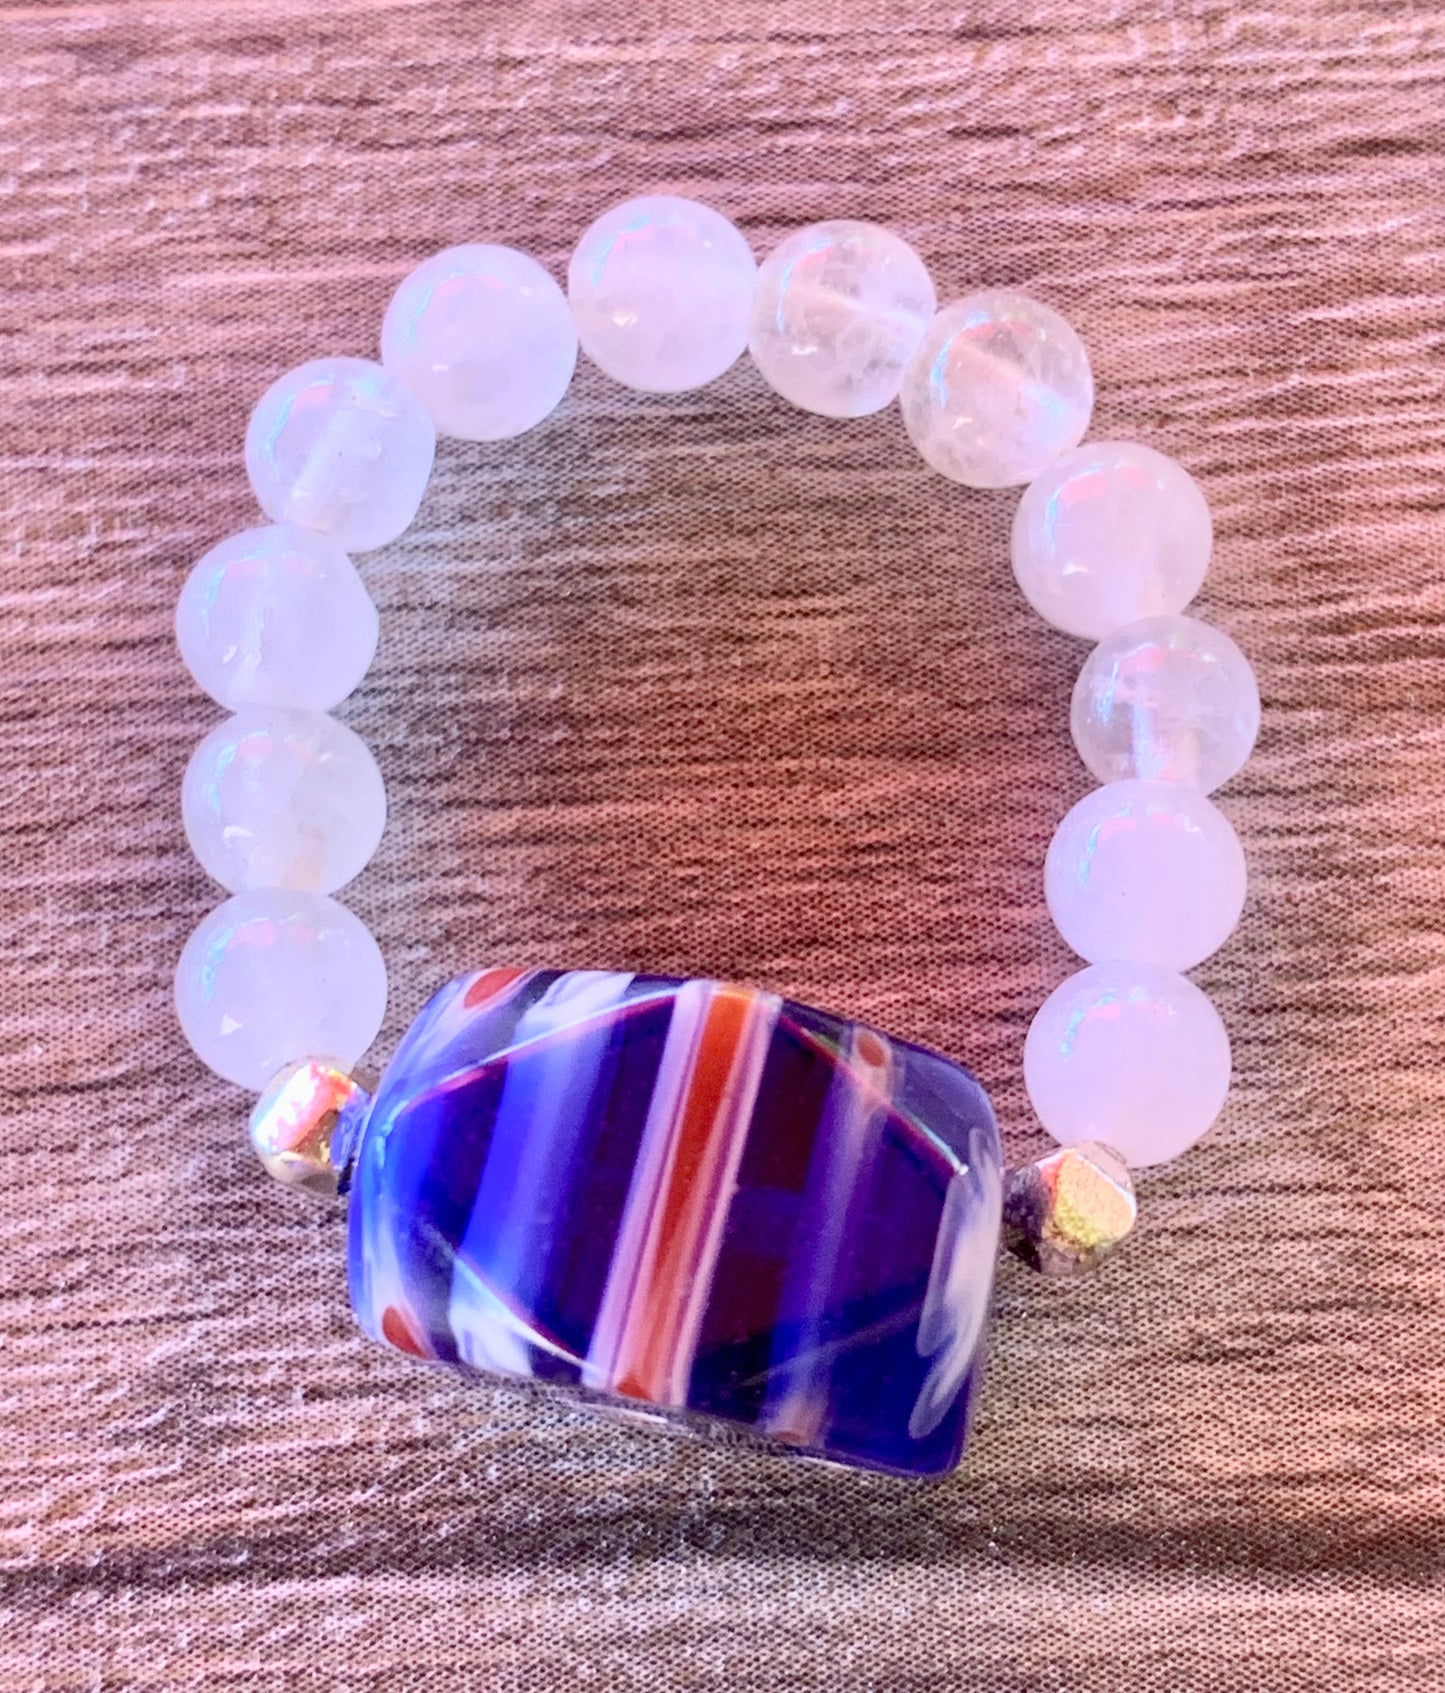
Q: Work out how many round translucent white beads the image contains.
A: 12